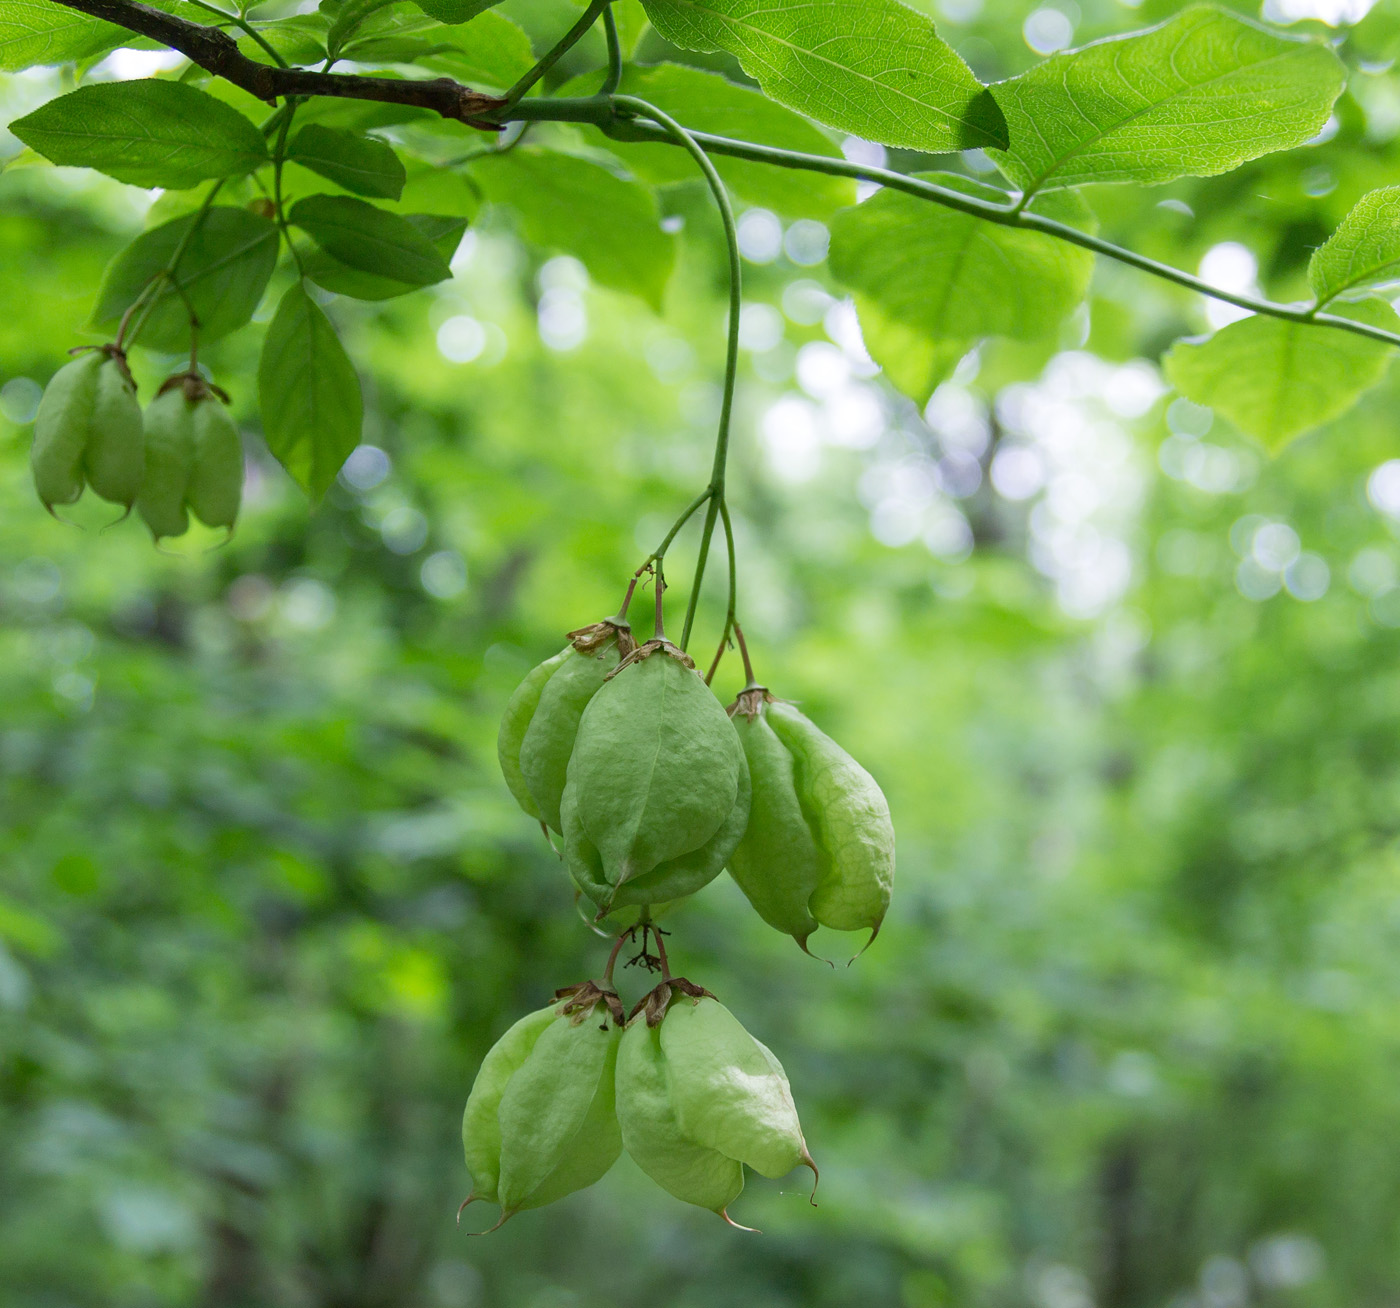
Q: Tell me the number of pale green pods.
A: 7